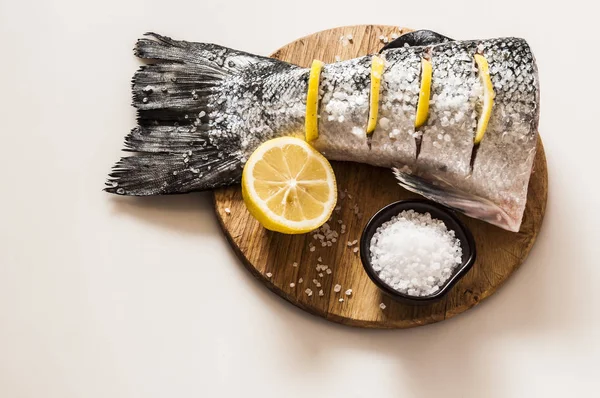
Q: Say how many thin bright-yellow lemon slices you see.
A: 4